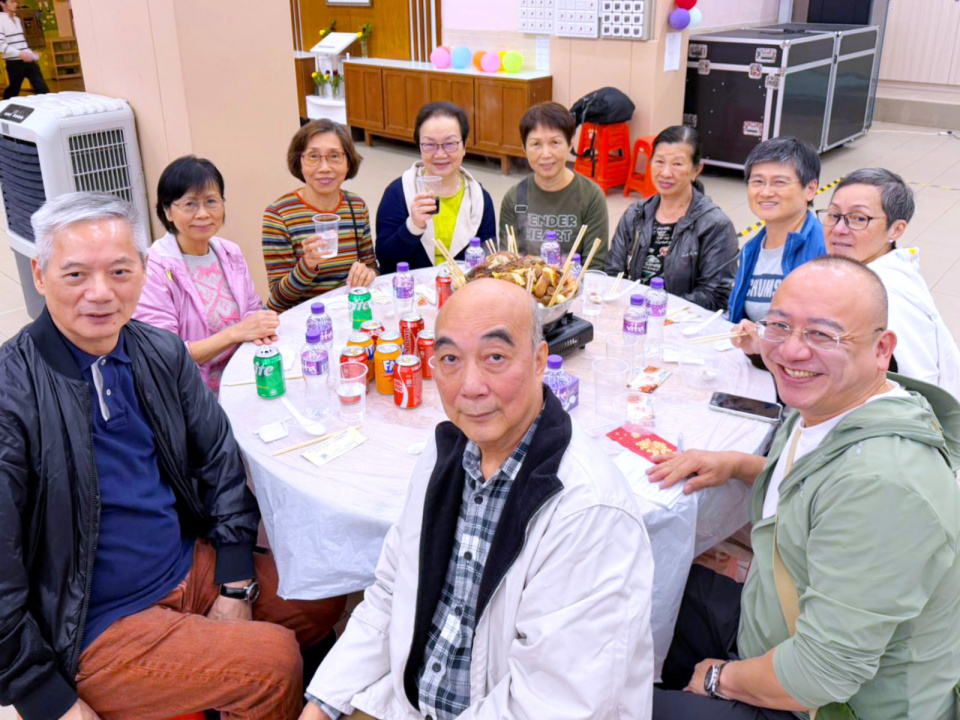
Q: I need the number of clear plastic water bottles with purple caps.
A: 9